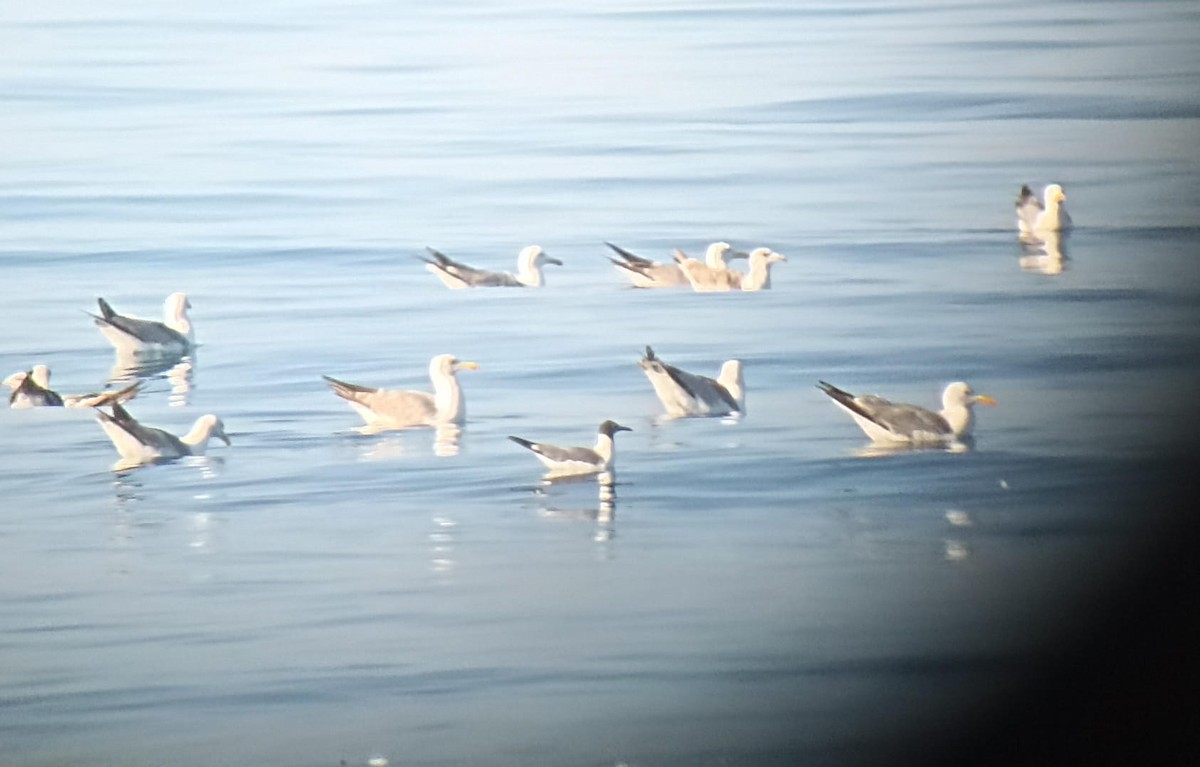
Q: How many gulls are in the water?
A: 12